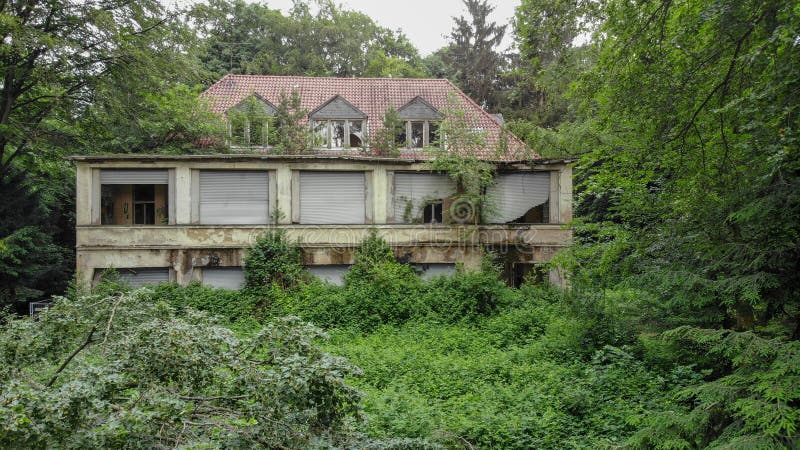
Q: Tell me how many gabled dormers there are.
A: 3